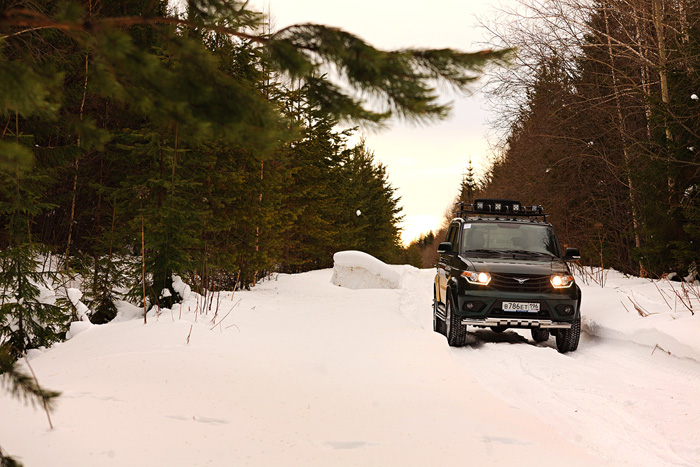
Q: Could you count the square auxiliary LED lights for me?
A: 4